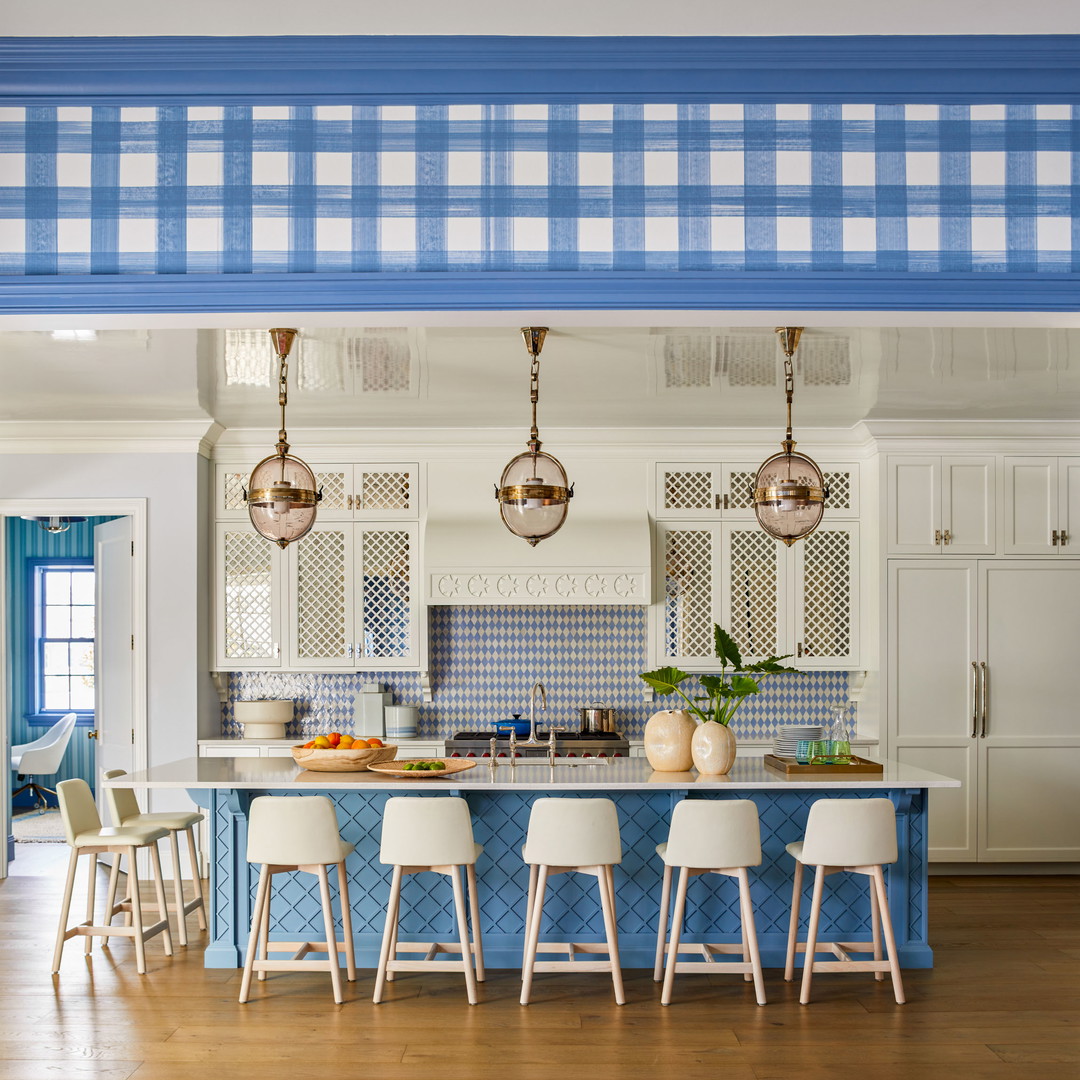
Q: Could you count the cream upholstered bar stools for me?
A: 7